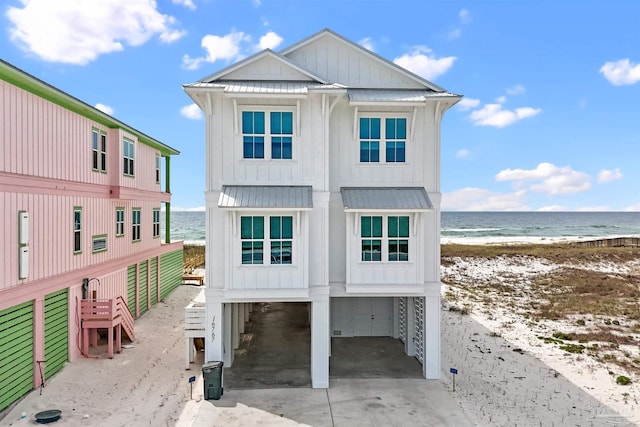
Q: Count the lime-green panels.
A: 6